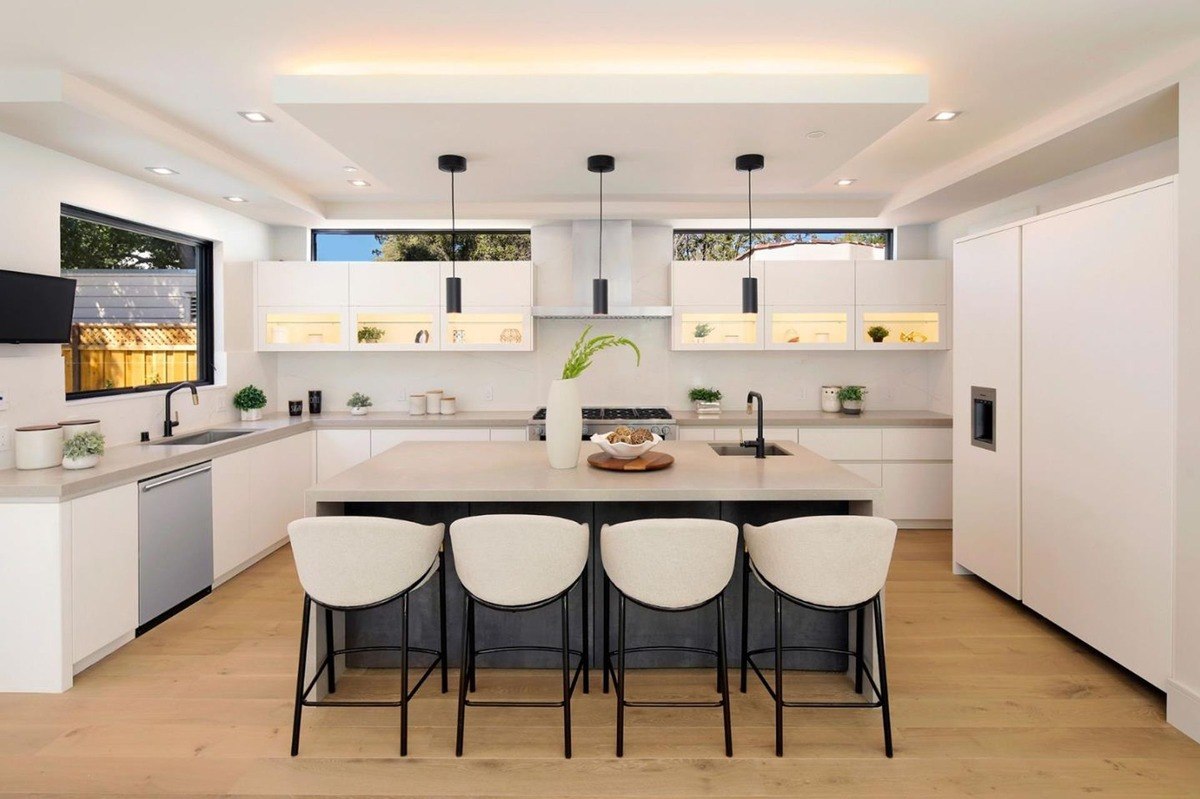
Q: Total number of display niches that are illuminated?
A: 6